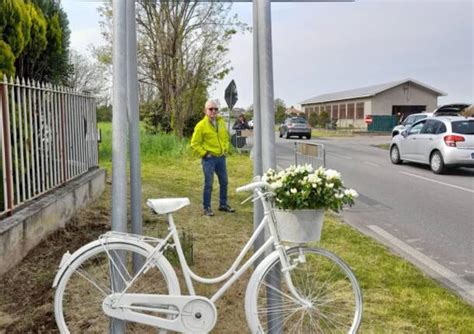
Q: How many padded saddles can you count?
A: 1